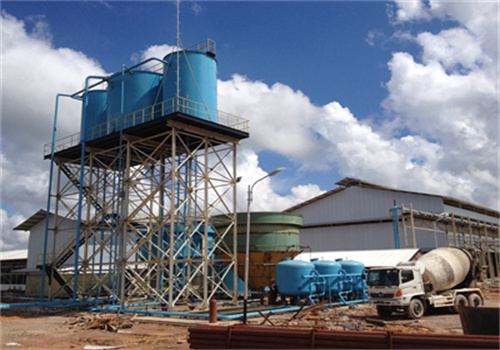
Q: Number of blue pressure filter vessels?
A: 3